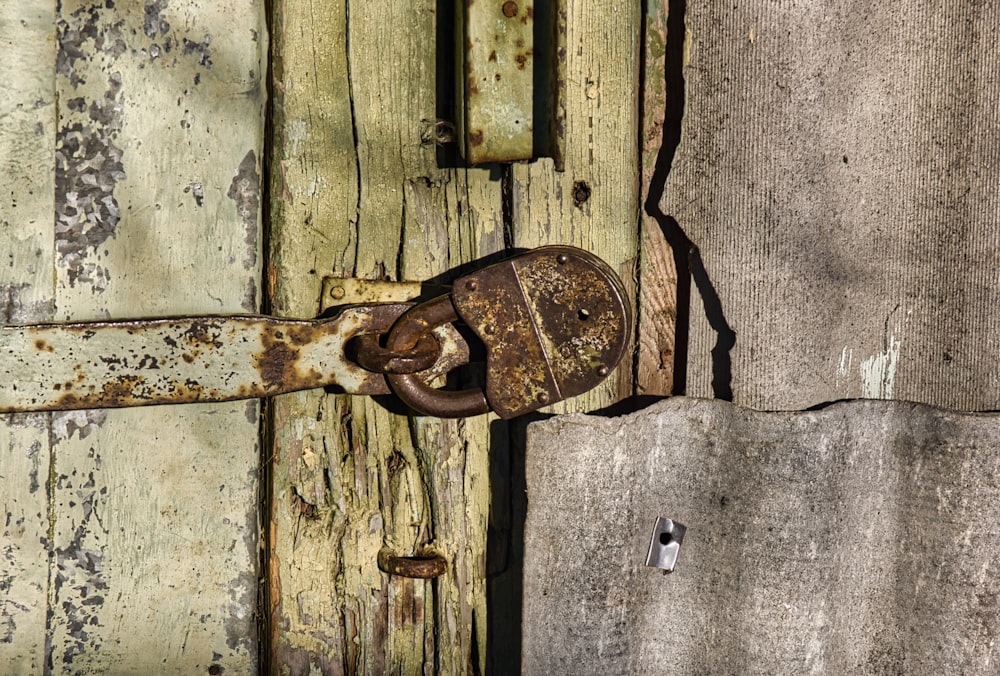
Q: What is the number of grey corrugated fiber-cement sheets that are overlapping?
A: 2